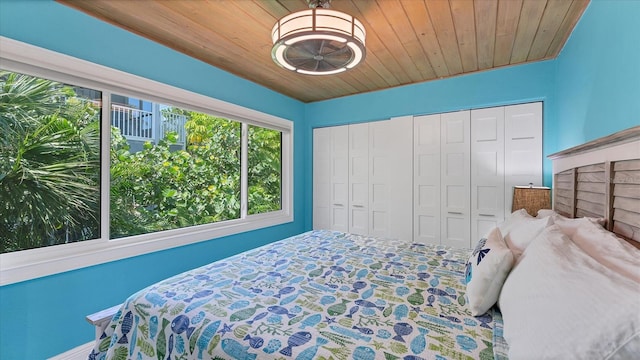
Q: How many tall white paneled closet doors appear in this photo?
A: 8